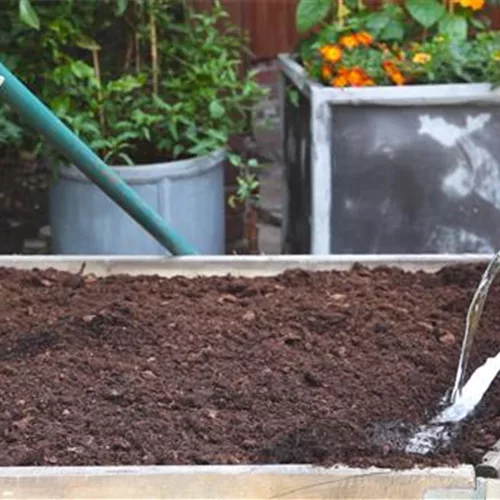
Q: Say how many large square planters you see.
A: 1